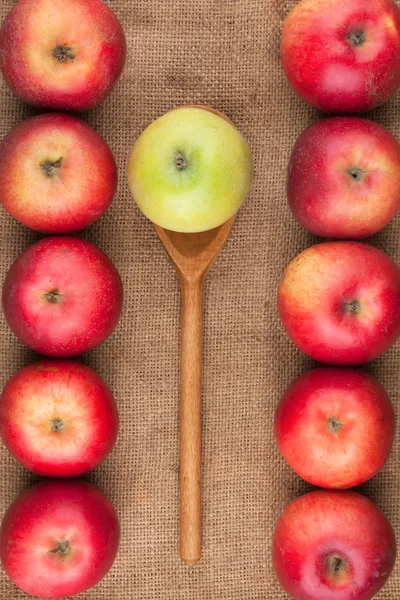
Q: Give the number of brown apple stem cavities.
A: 11